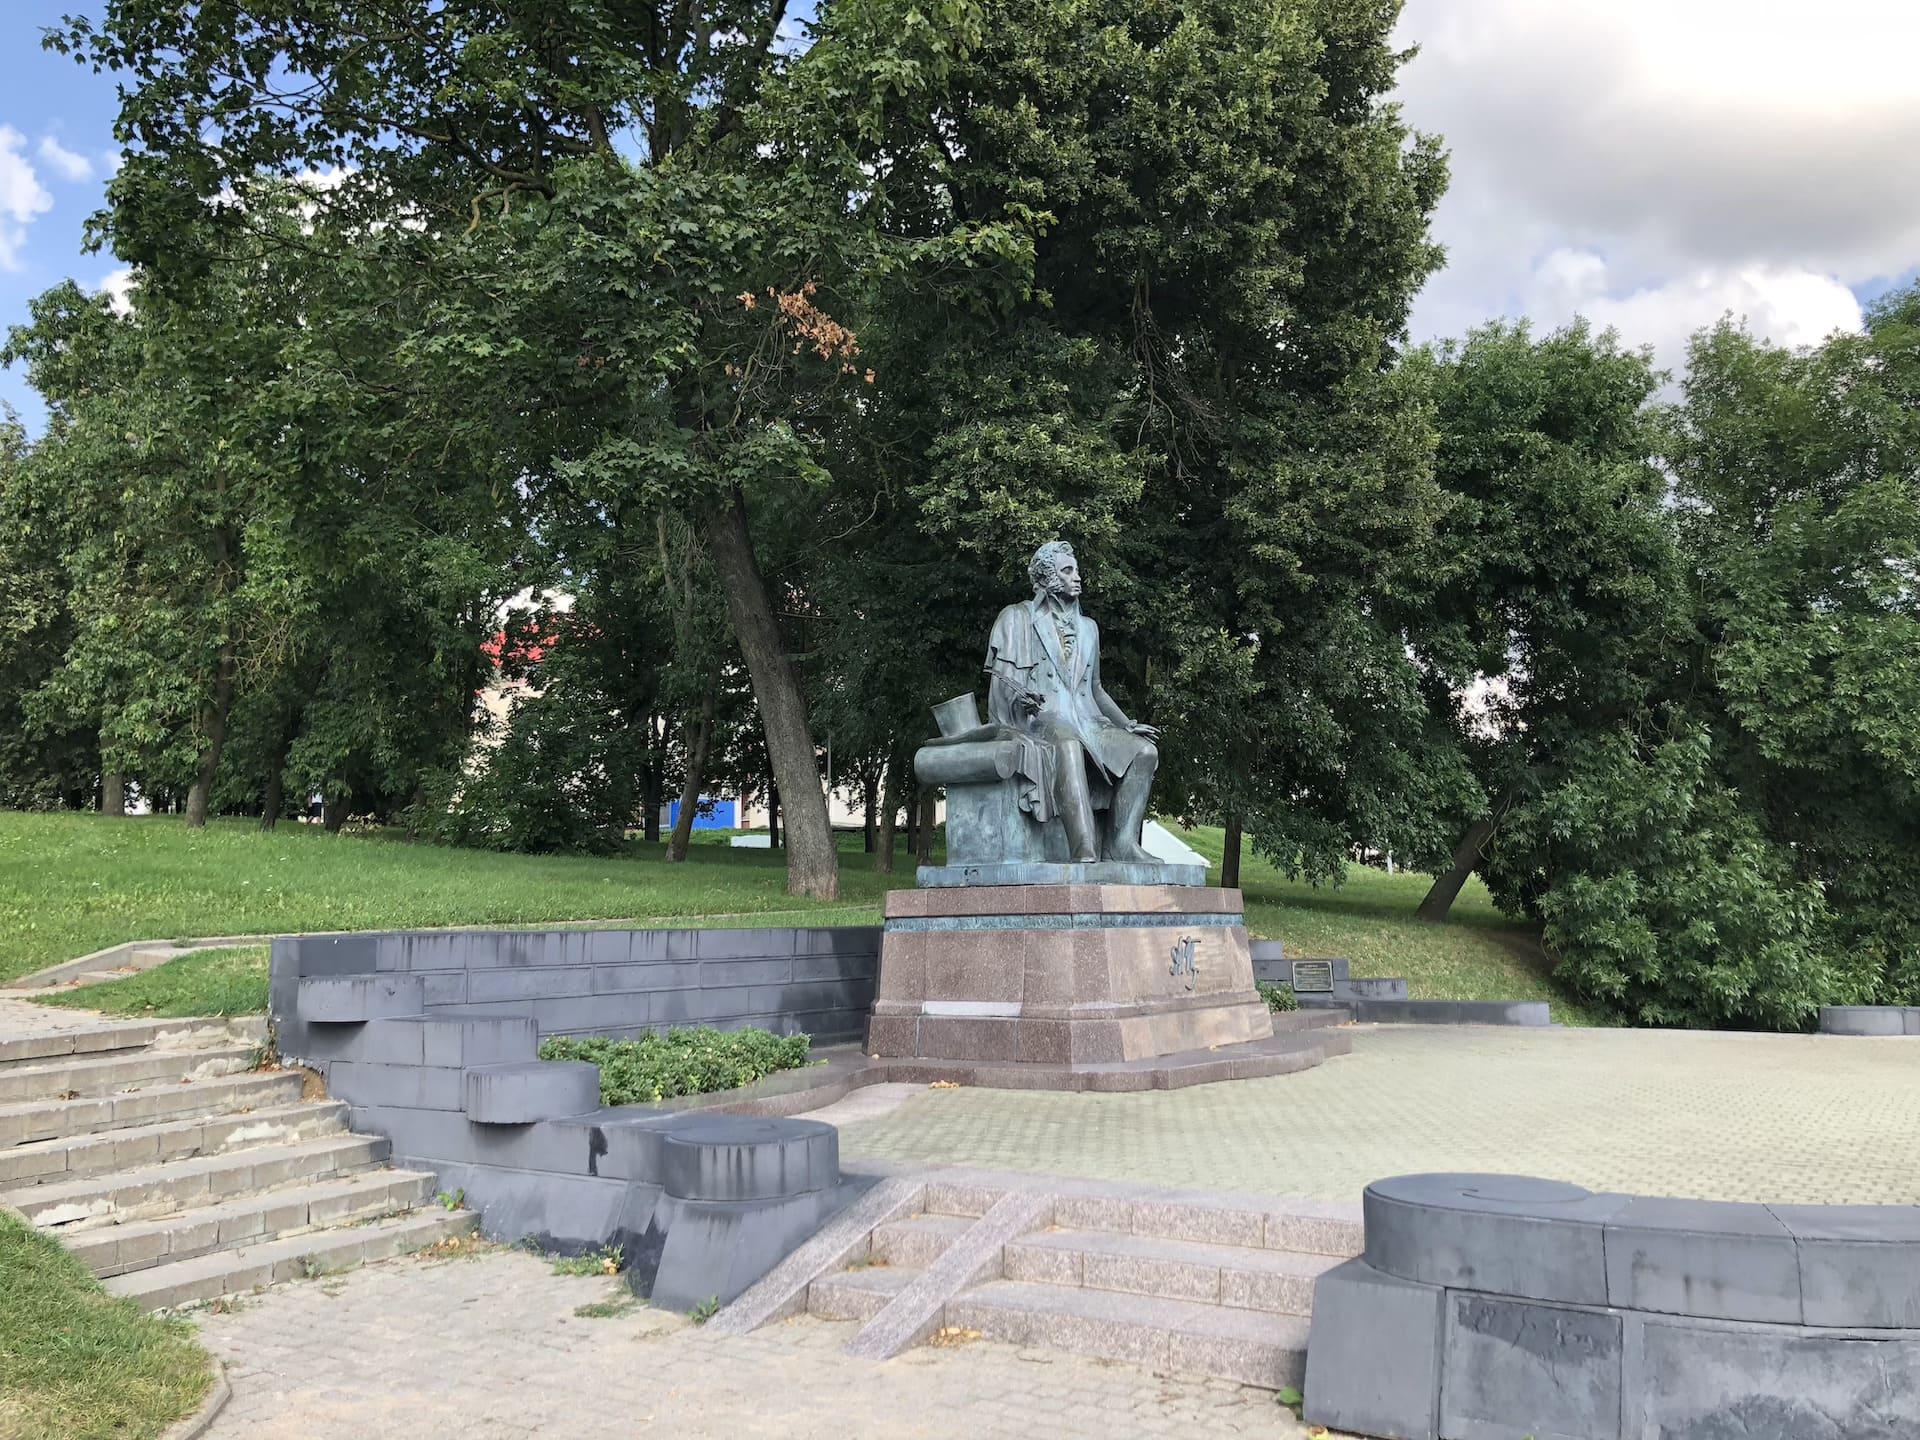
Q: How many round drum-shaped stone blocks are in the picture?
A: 4